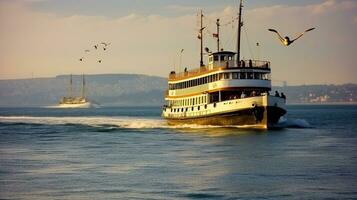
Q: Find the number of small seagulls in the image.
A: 6